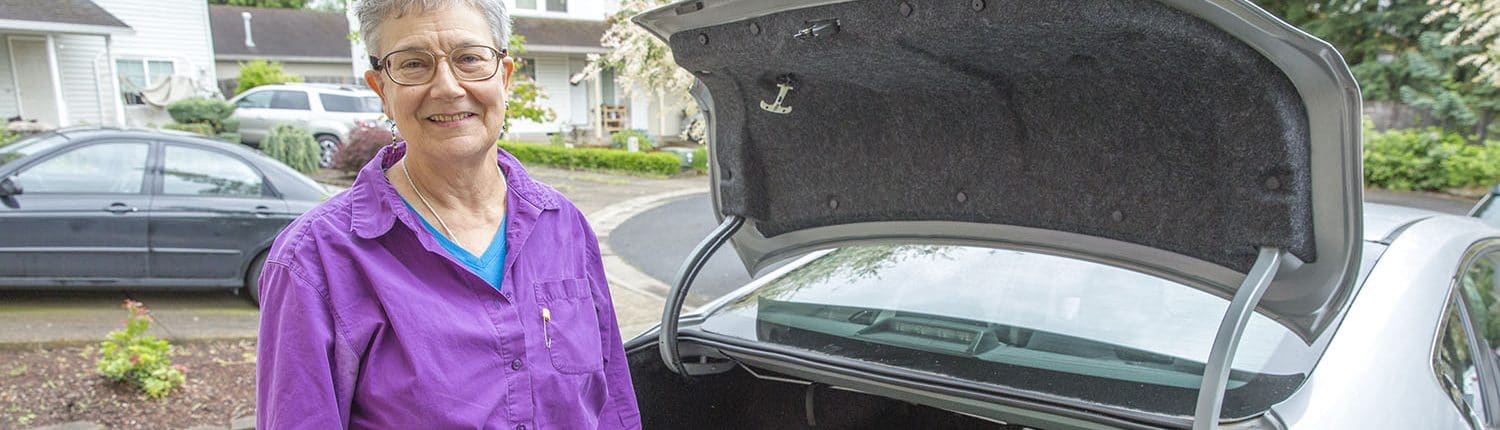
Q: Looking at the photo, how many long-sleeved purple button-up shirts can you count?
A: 1